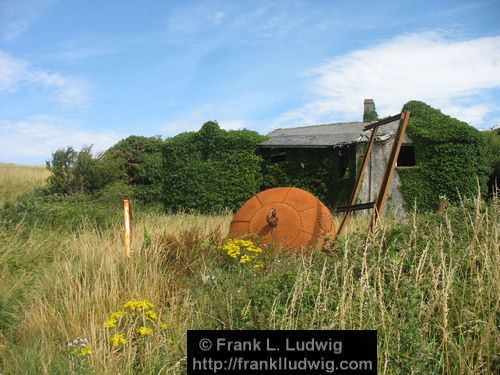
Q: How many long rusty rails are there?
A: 2